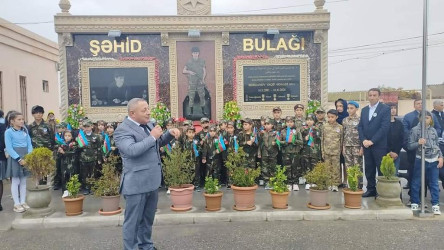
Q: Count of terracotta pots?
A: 8